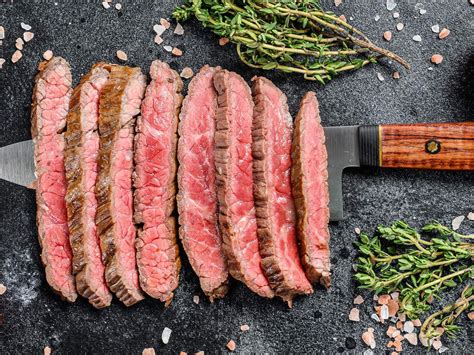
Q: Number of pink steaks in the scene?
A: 8